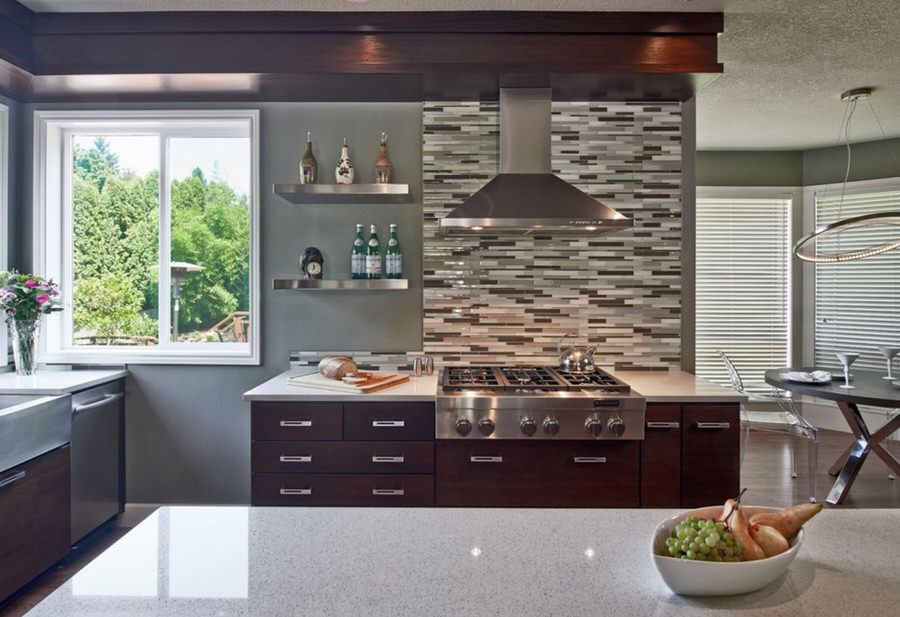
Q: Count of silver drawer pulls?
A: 11